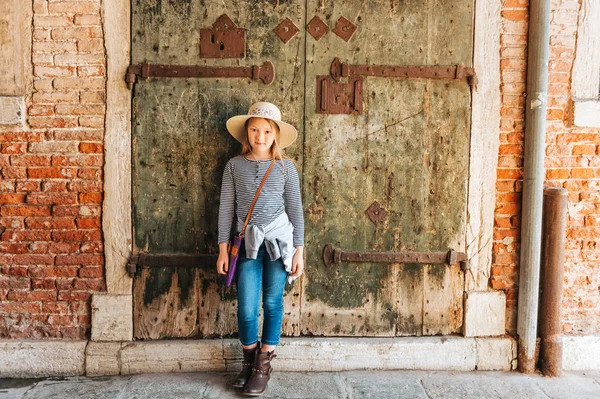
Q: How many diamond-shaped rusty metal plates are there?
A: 4